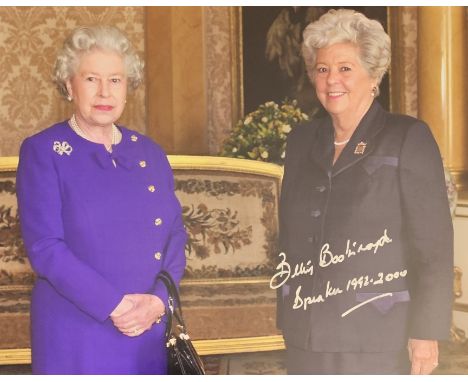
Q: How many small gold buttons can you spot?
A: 5